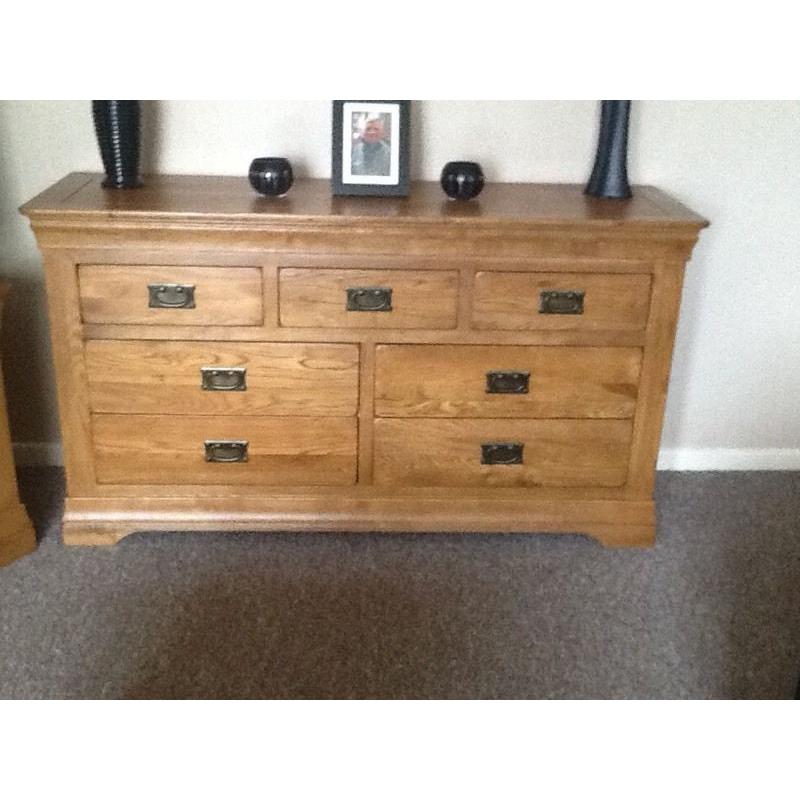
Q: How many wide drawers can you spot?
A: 4